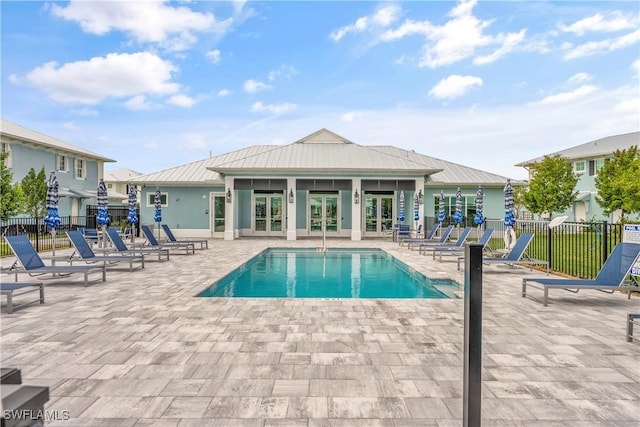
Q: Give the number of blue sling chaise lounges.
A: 13